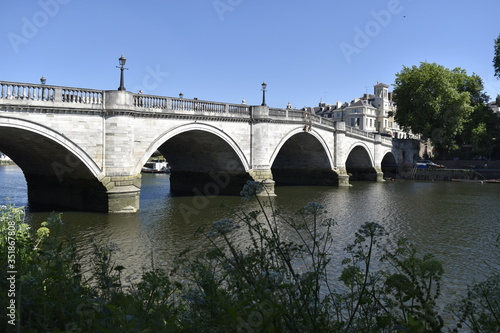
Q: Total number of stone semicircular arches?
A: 5